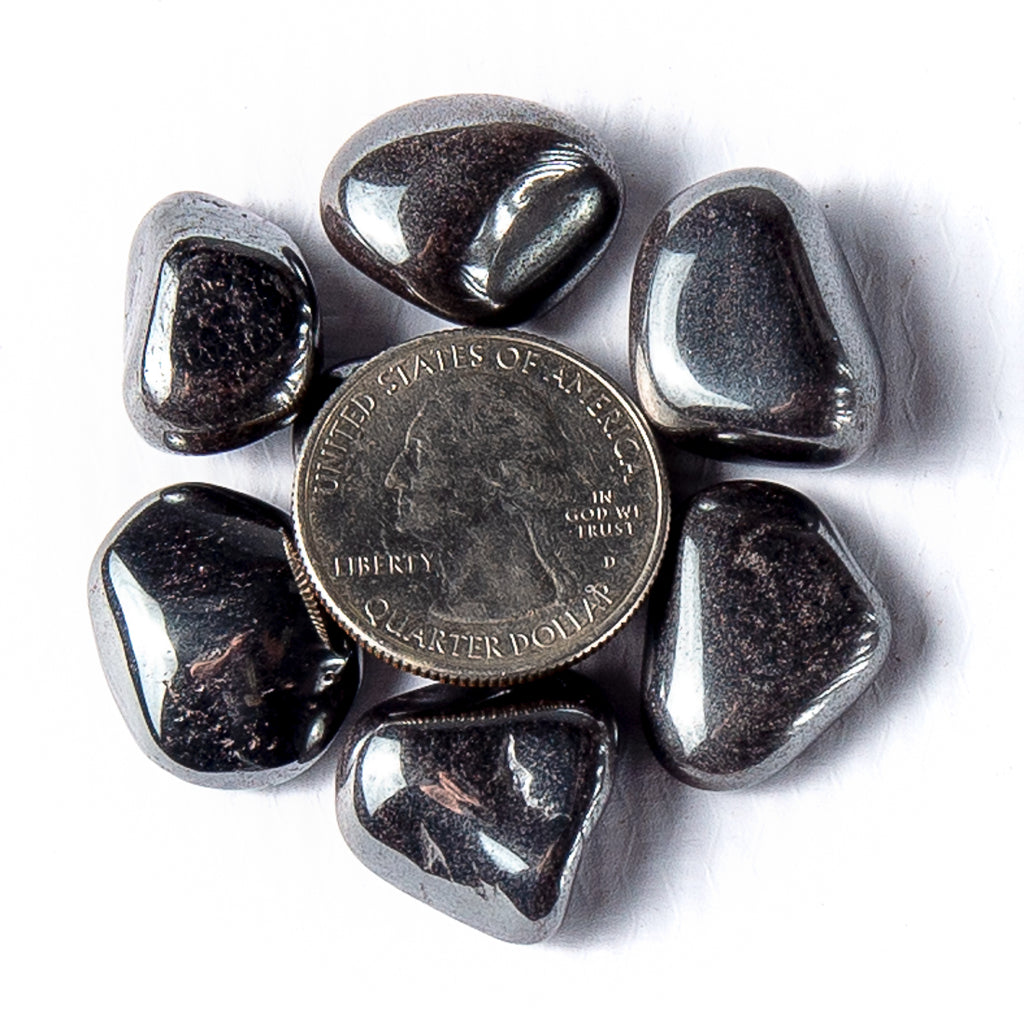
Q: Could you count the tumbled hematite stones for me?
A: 6